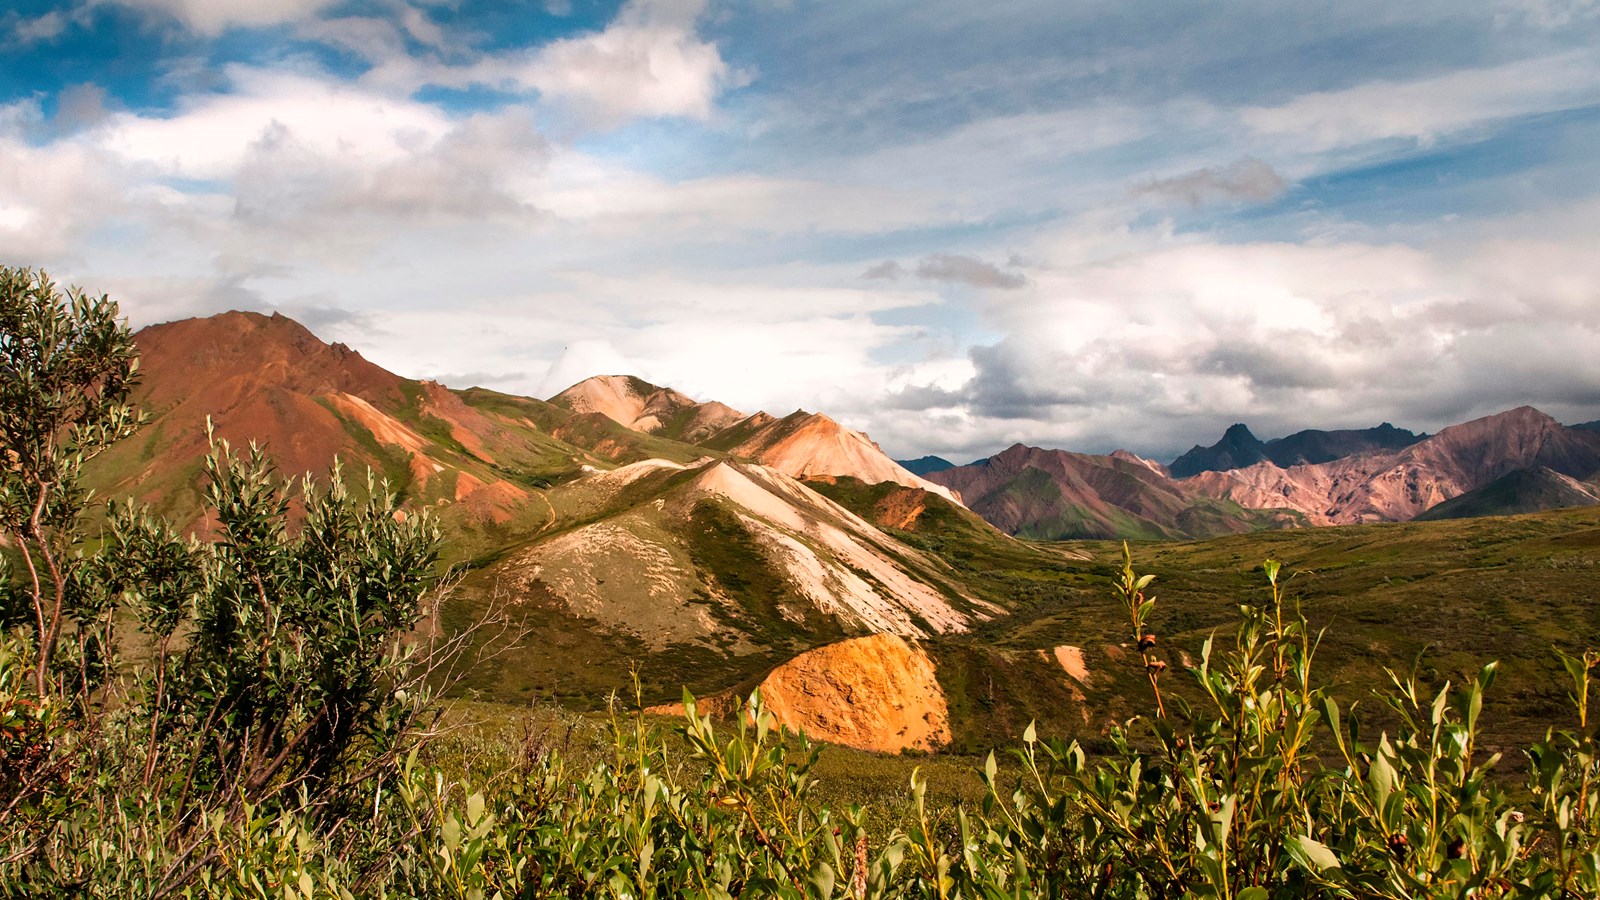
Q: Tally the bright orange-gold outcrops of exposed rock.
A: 1